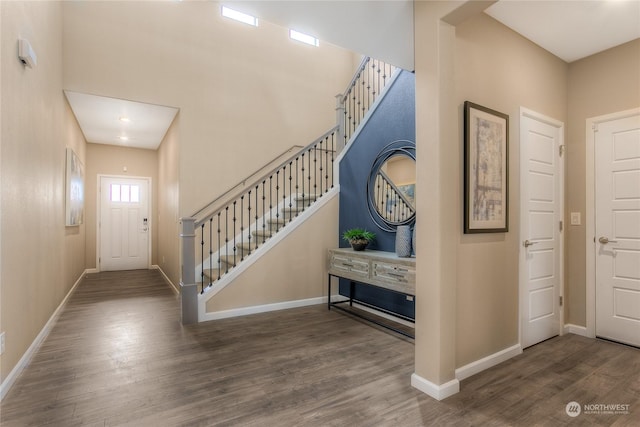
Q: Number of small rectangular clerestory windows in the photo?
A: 2